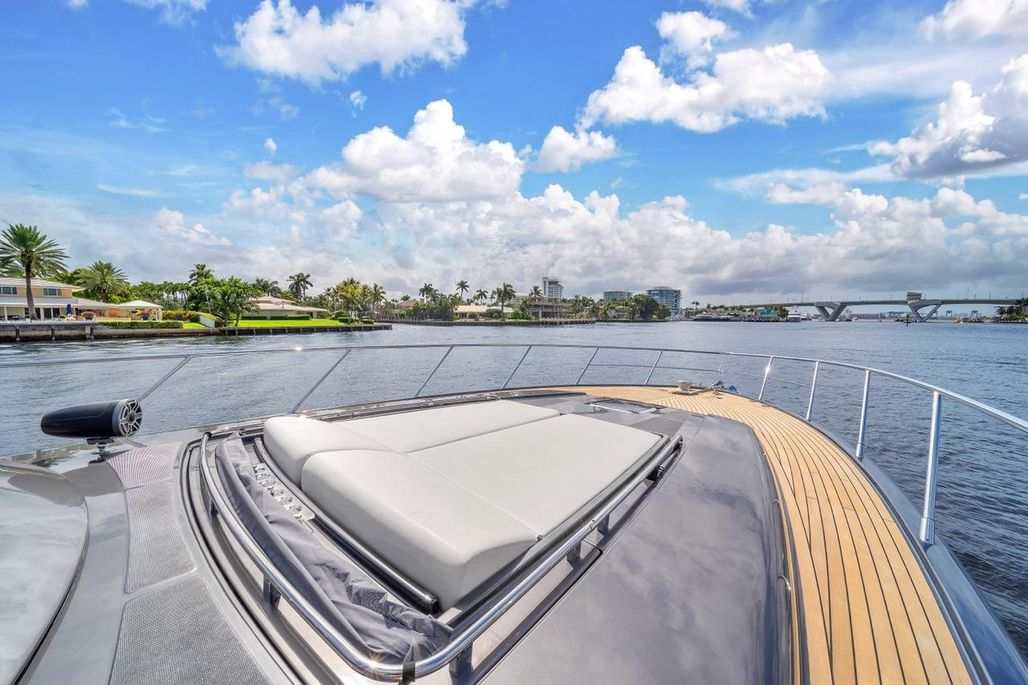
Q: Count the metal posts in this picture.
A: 11